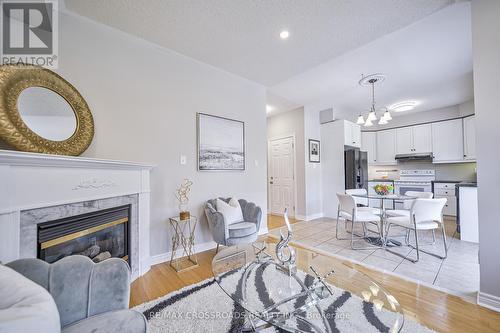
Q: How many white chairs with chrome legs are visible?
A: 4